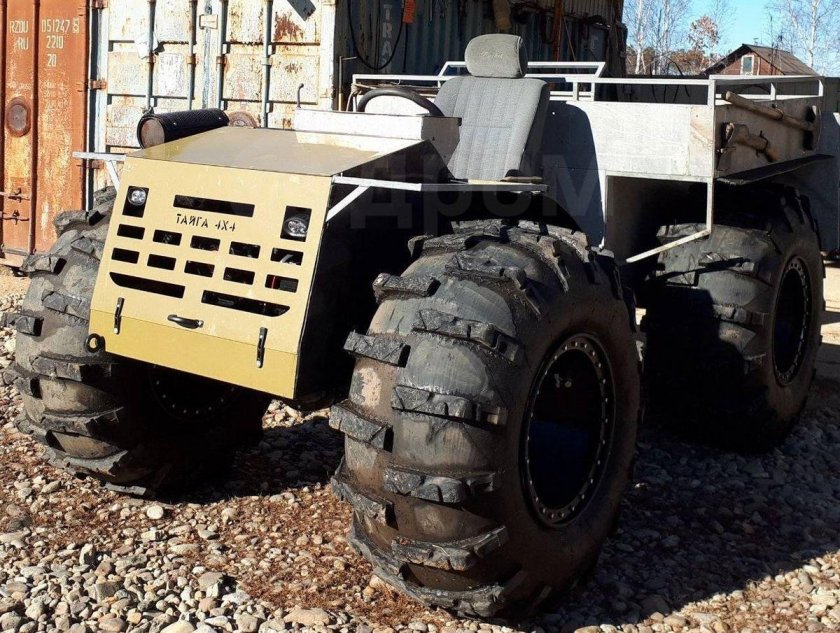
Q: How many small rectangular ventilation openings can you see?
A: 10